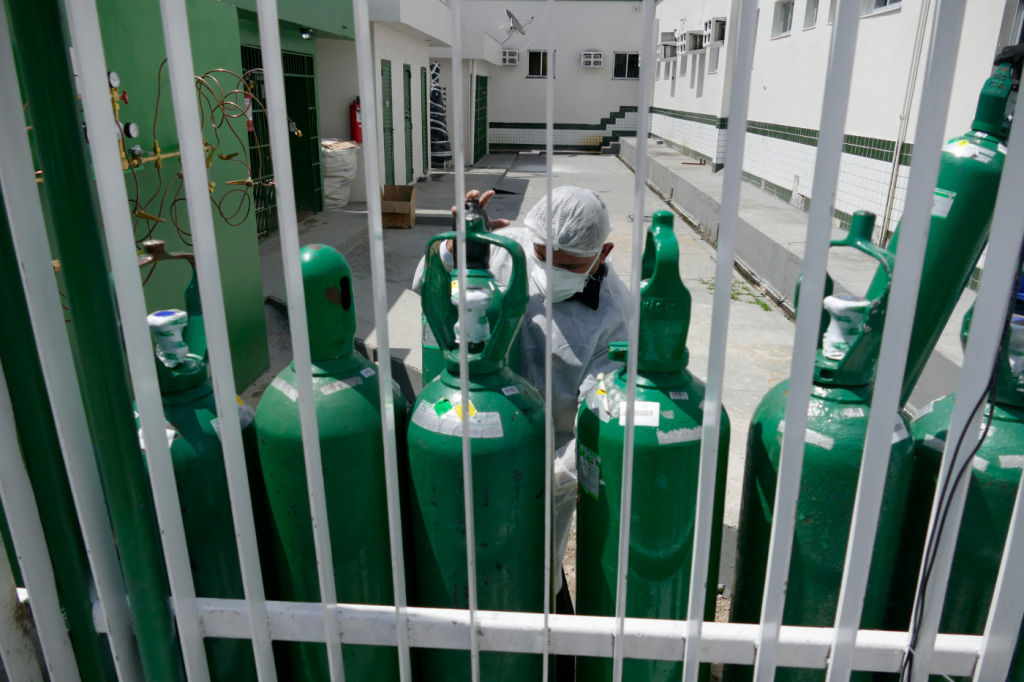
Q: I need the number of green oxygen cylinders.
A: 8